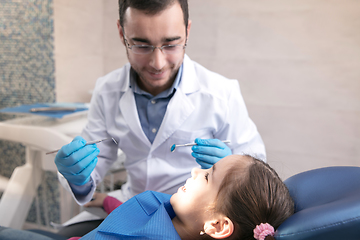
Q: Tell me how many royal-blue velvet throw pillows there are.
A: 0